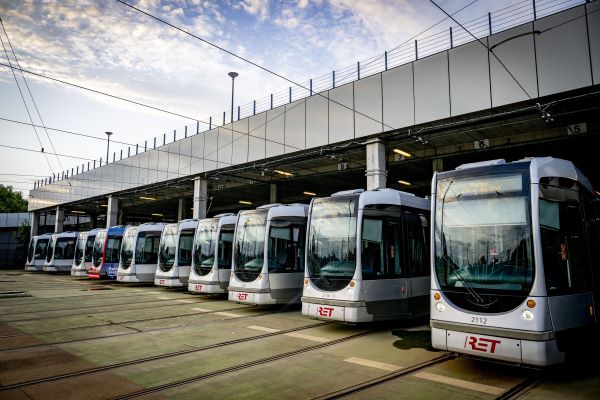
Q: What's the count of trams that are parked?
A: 10